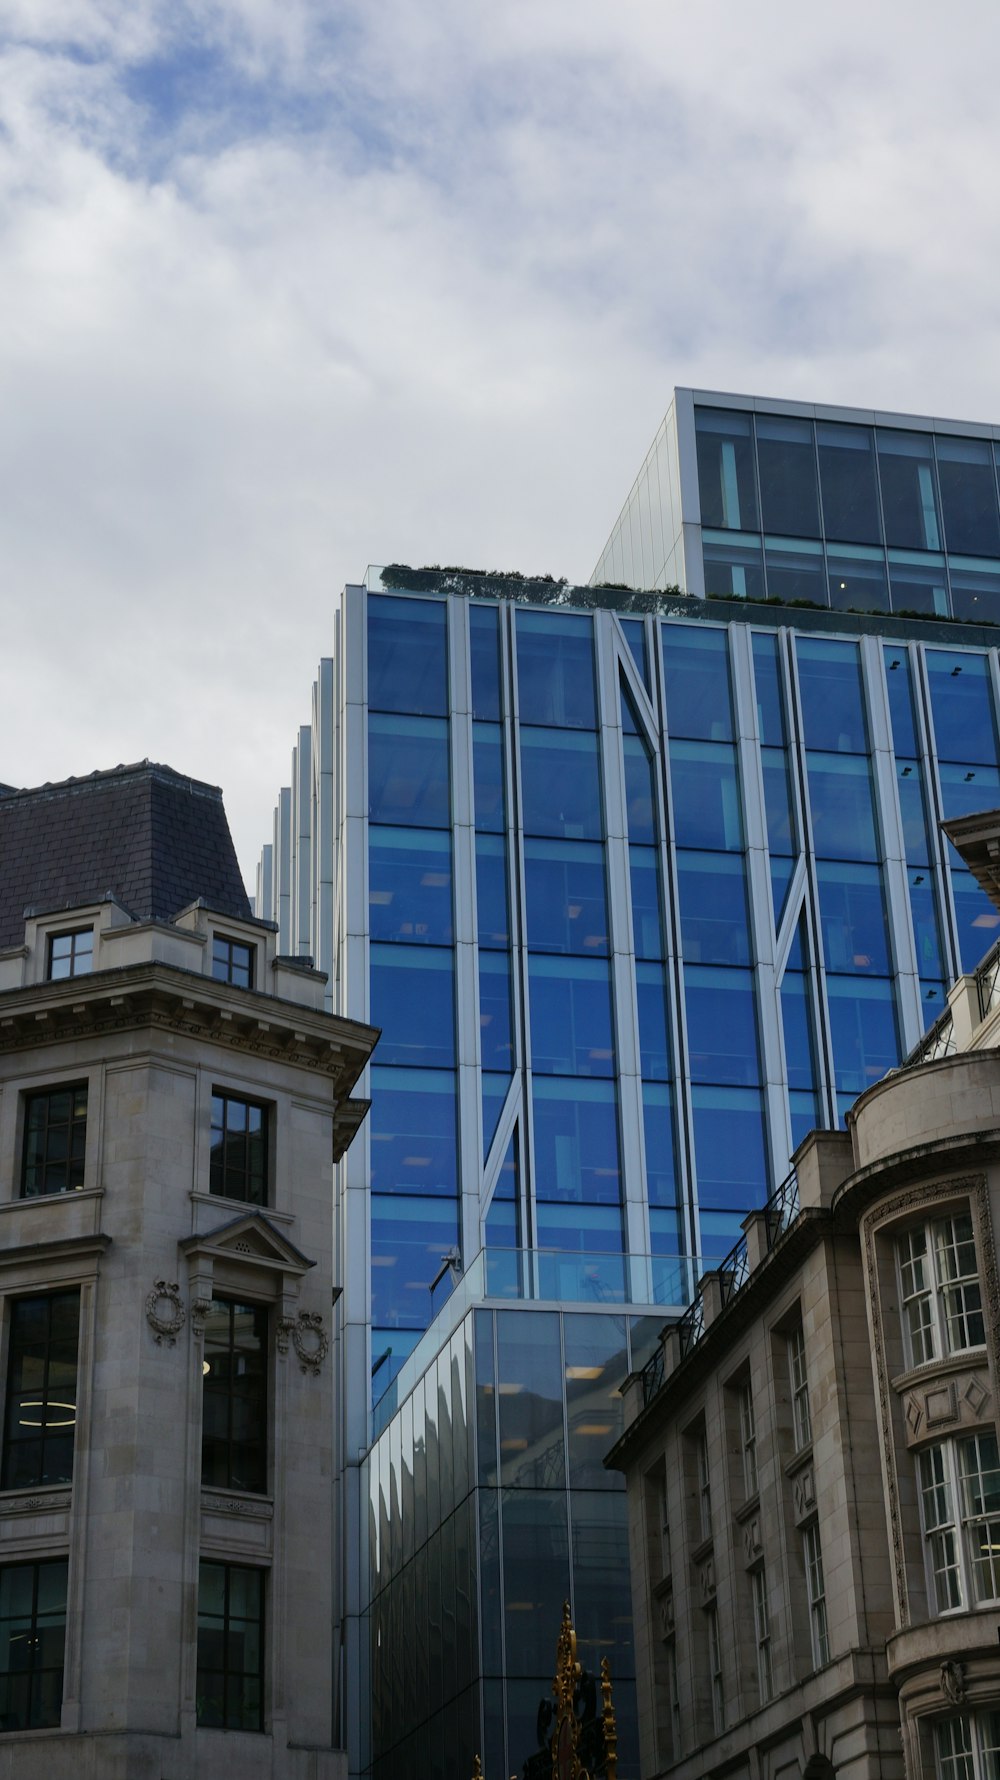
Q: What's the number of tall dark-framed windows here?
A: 6